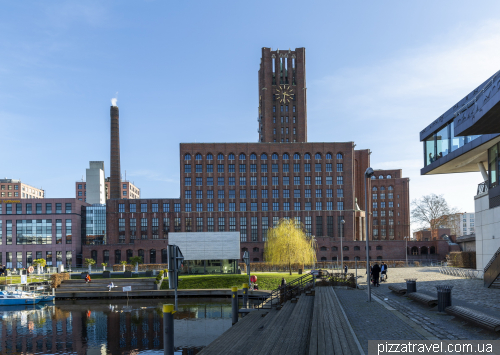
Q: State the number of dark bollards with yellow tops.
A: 3